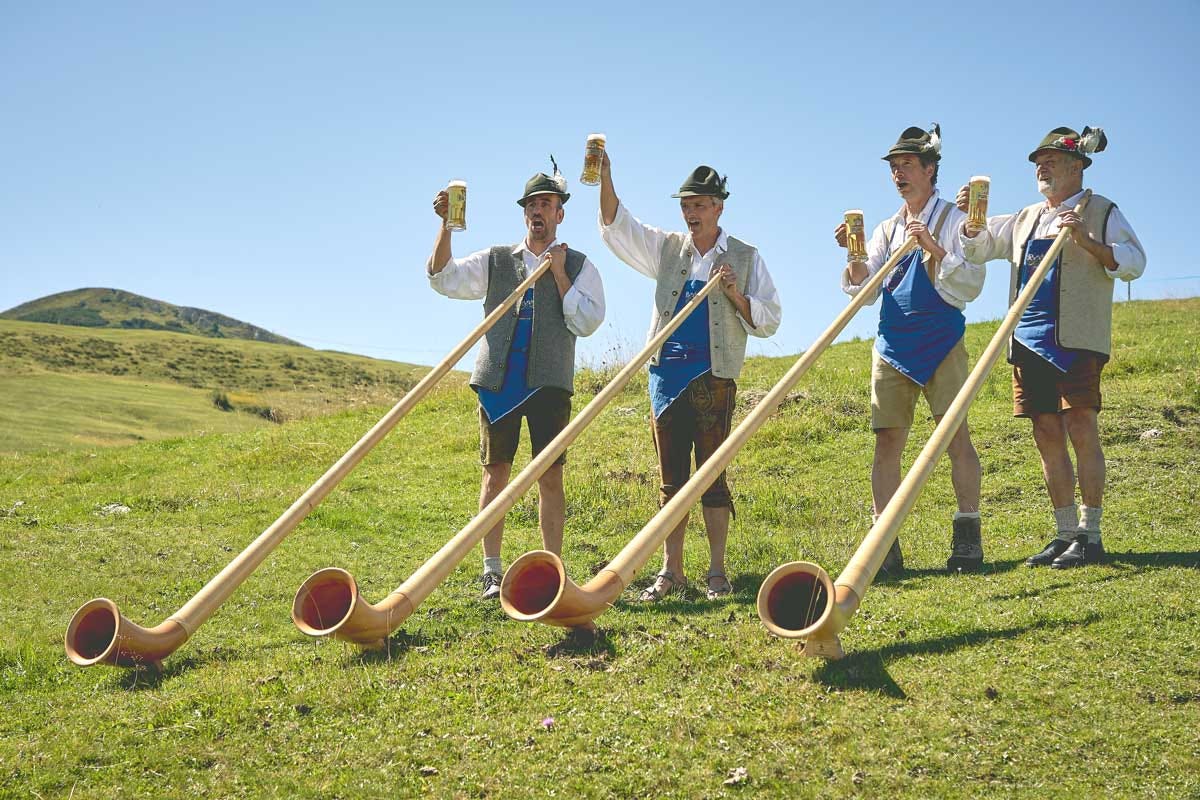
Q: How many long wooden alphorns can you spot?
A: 4